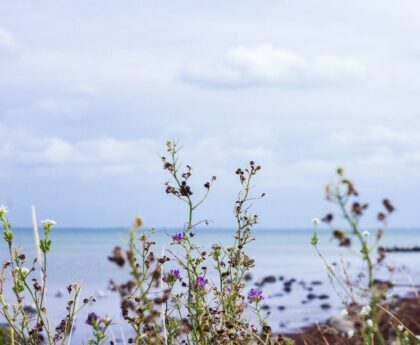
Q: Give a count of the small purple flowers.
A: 5